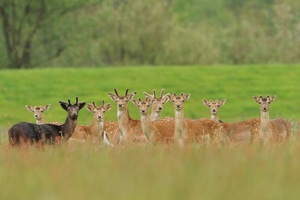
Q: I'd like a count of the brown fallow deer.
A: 8